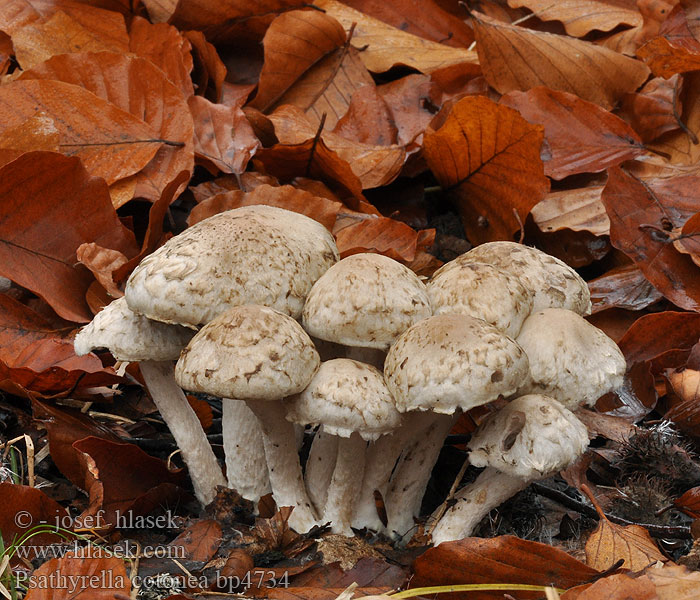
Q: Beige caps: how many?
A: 10